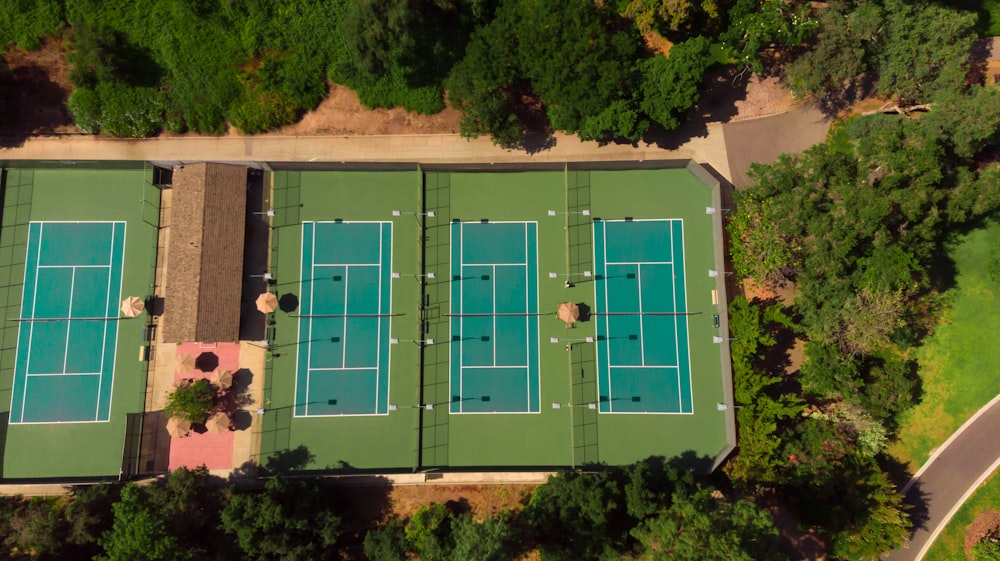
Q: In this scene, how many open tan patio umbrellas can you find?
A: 7